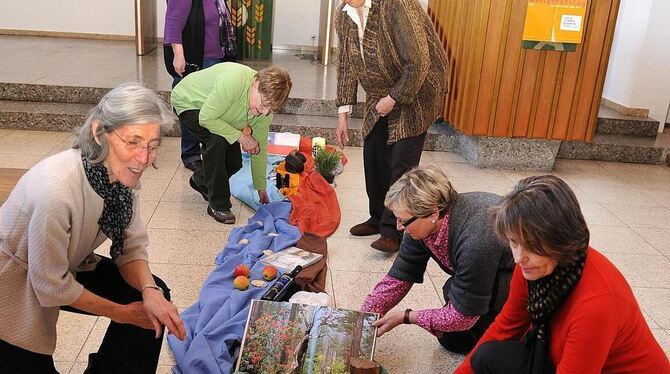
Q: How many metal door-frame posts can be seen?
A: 2